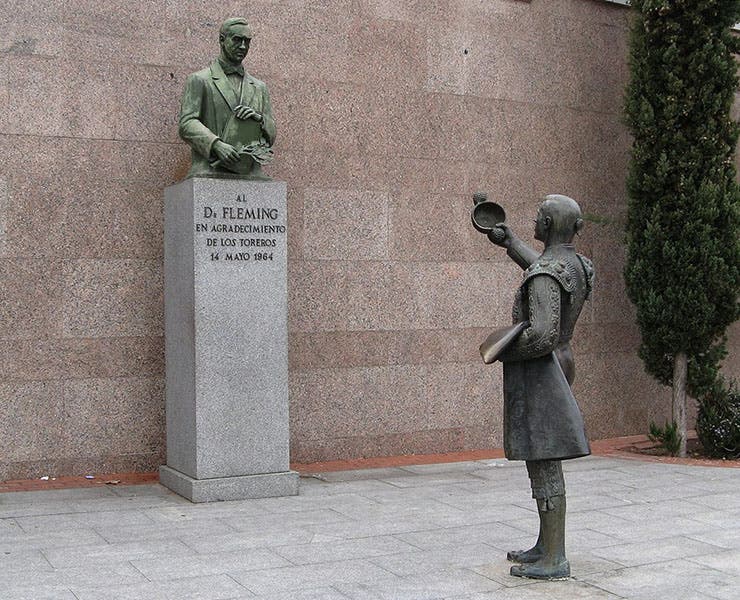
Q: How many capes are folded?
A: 1